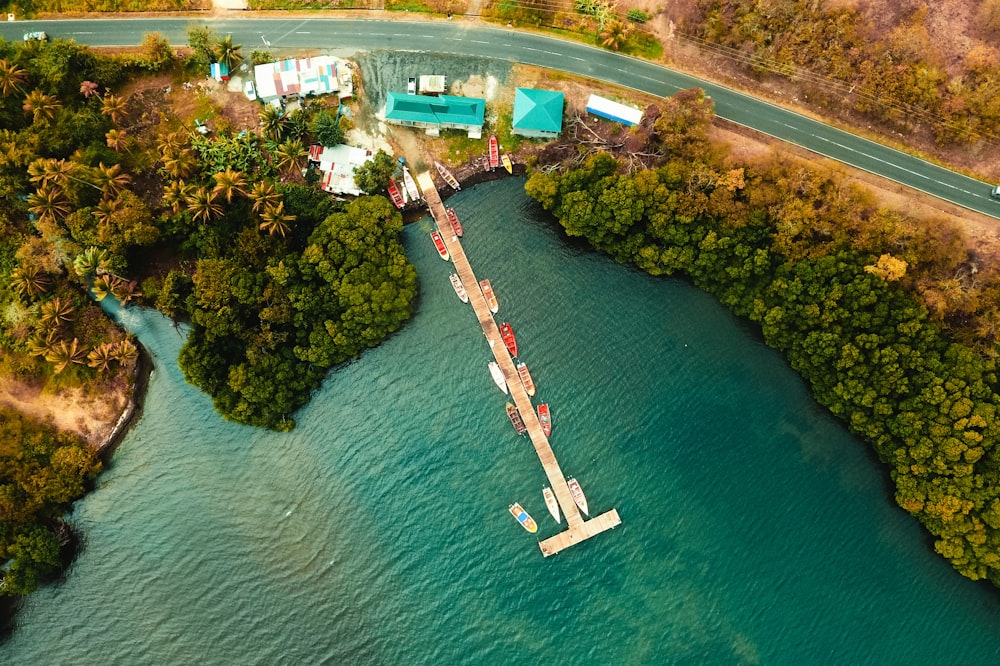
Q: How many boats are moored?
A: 12